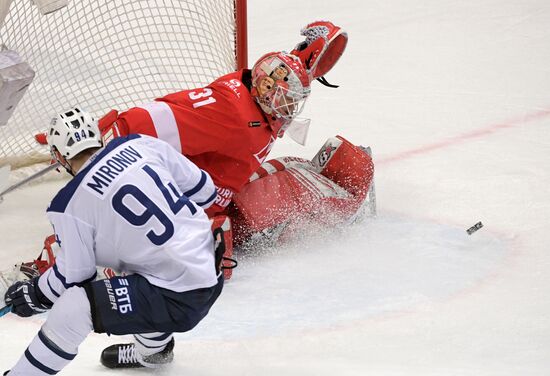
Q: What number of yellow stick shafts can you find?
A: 0